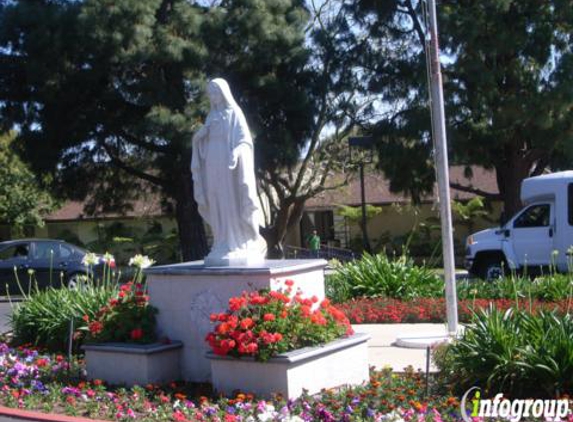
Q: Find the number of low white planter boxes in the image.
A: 2